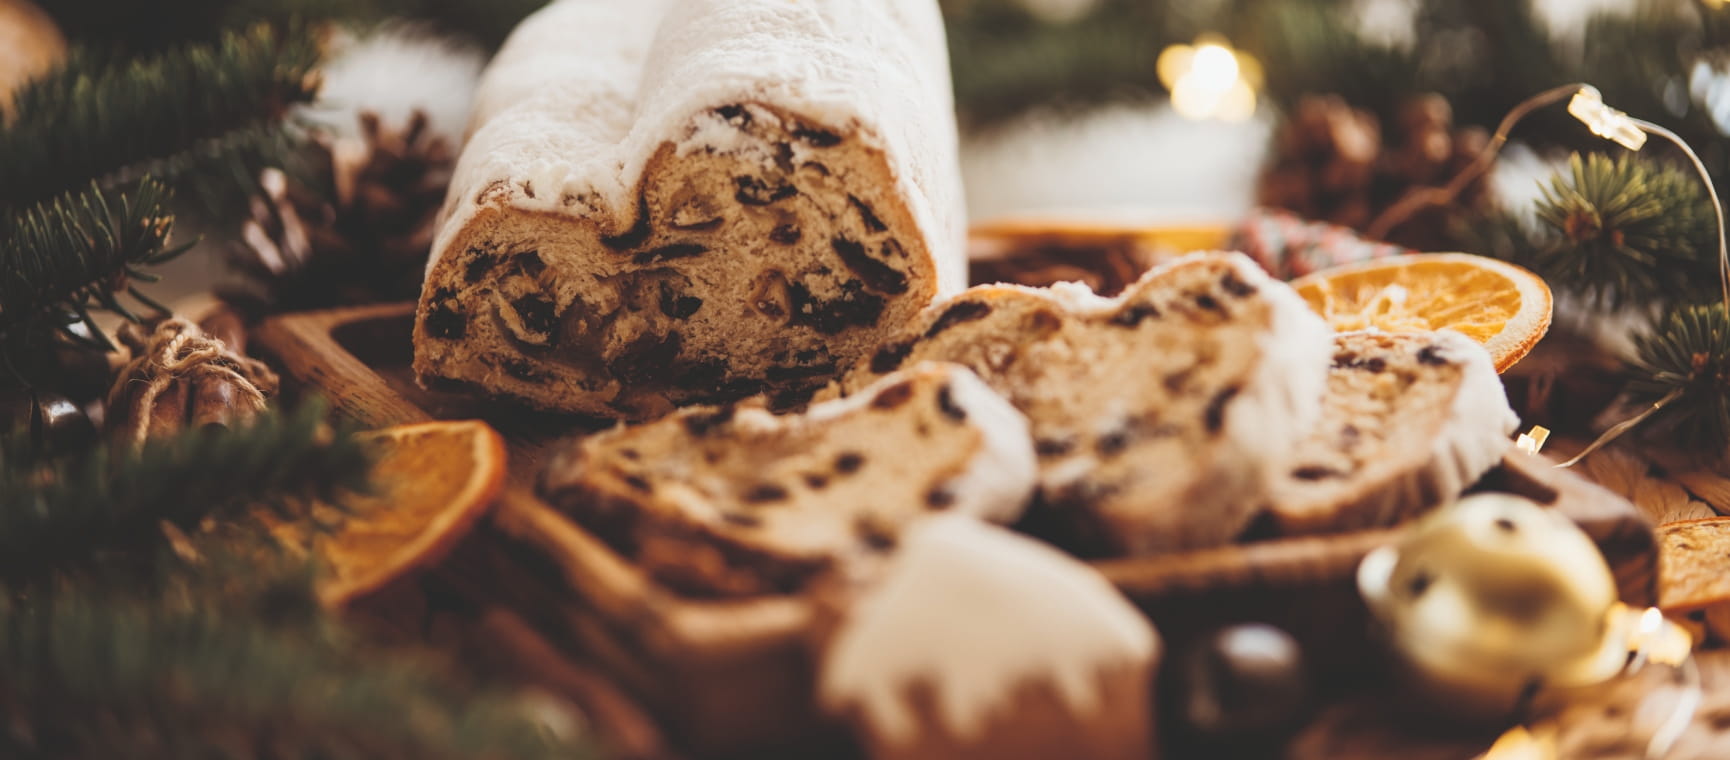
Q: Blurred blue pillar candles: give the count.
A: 0